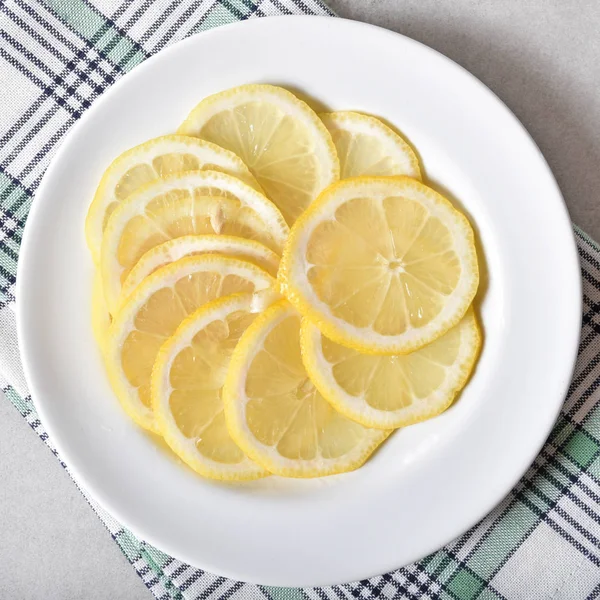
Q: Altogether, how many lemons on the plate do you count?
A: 10